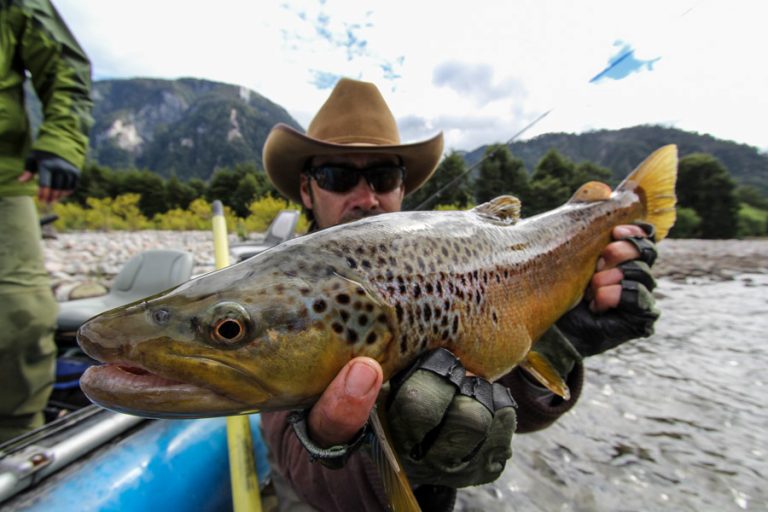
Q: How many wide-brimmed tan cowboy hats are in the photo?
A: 1